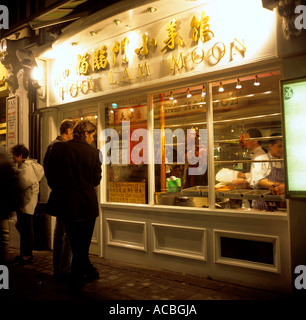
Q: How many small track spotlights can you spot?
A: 6